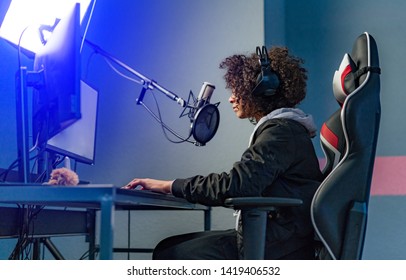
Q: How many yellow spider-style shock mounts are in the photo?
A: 0